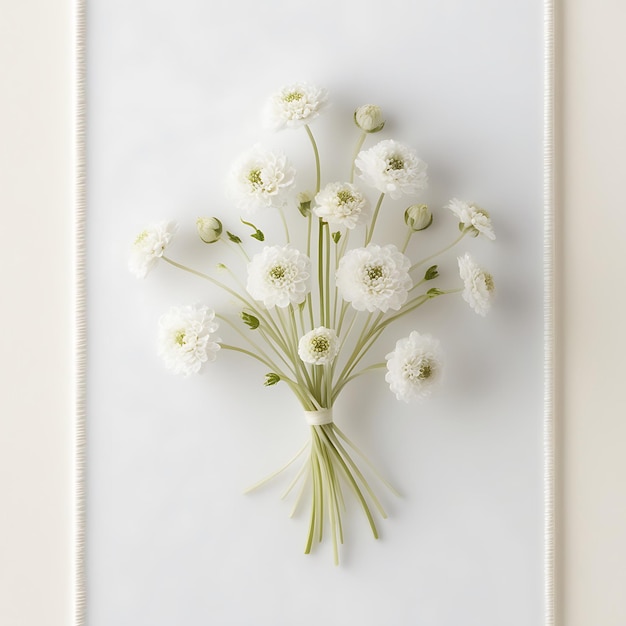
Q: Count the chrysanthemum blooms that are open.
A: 12